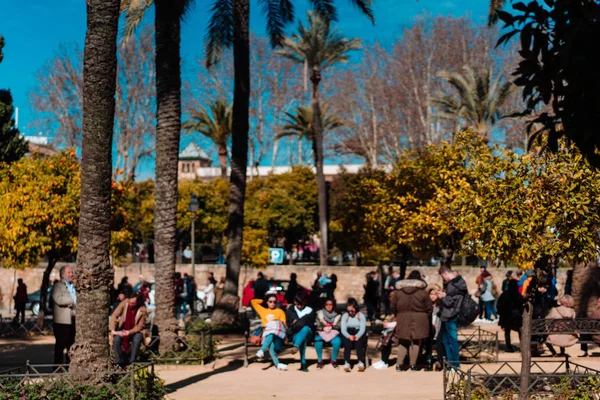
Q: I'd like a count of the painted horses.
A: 0